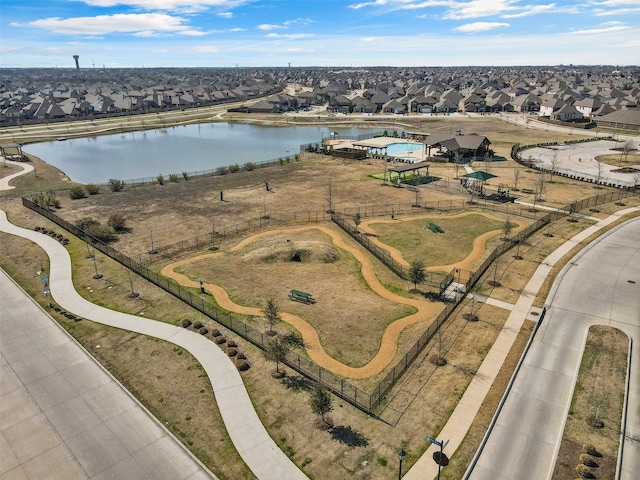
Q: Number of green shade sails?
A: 1